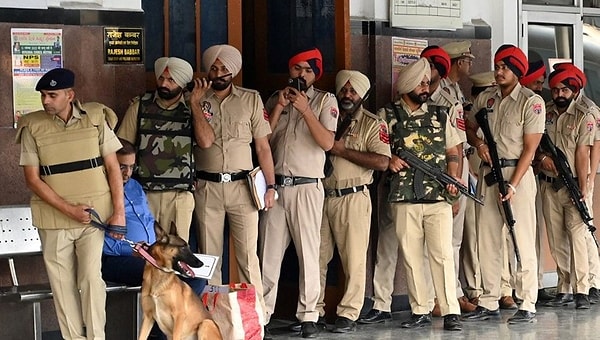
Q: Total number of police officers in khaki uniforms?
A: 13